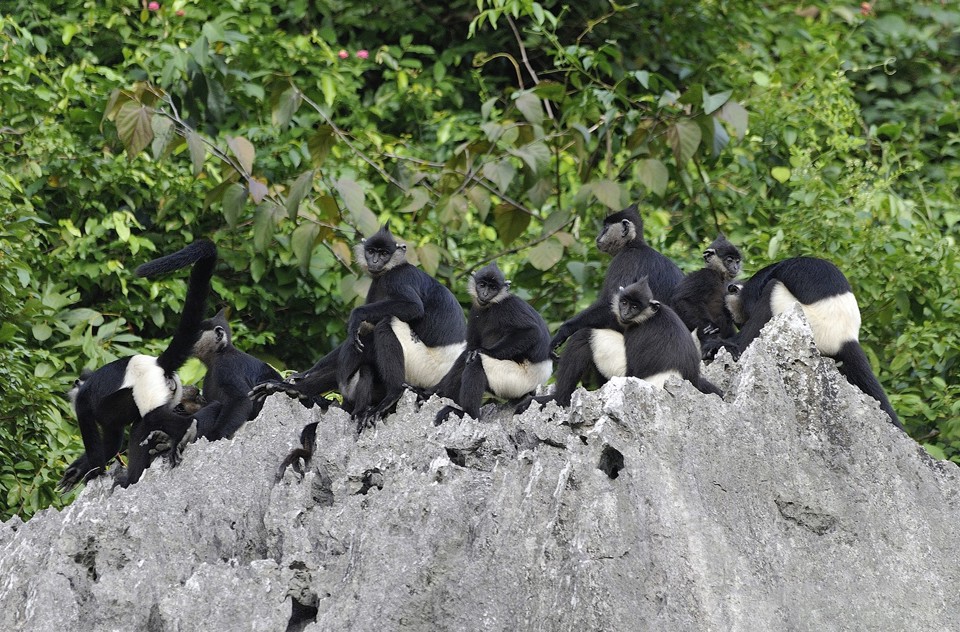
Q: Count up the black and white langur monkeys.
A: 8